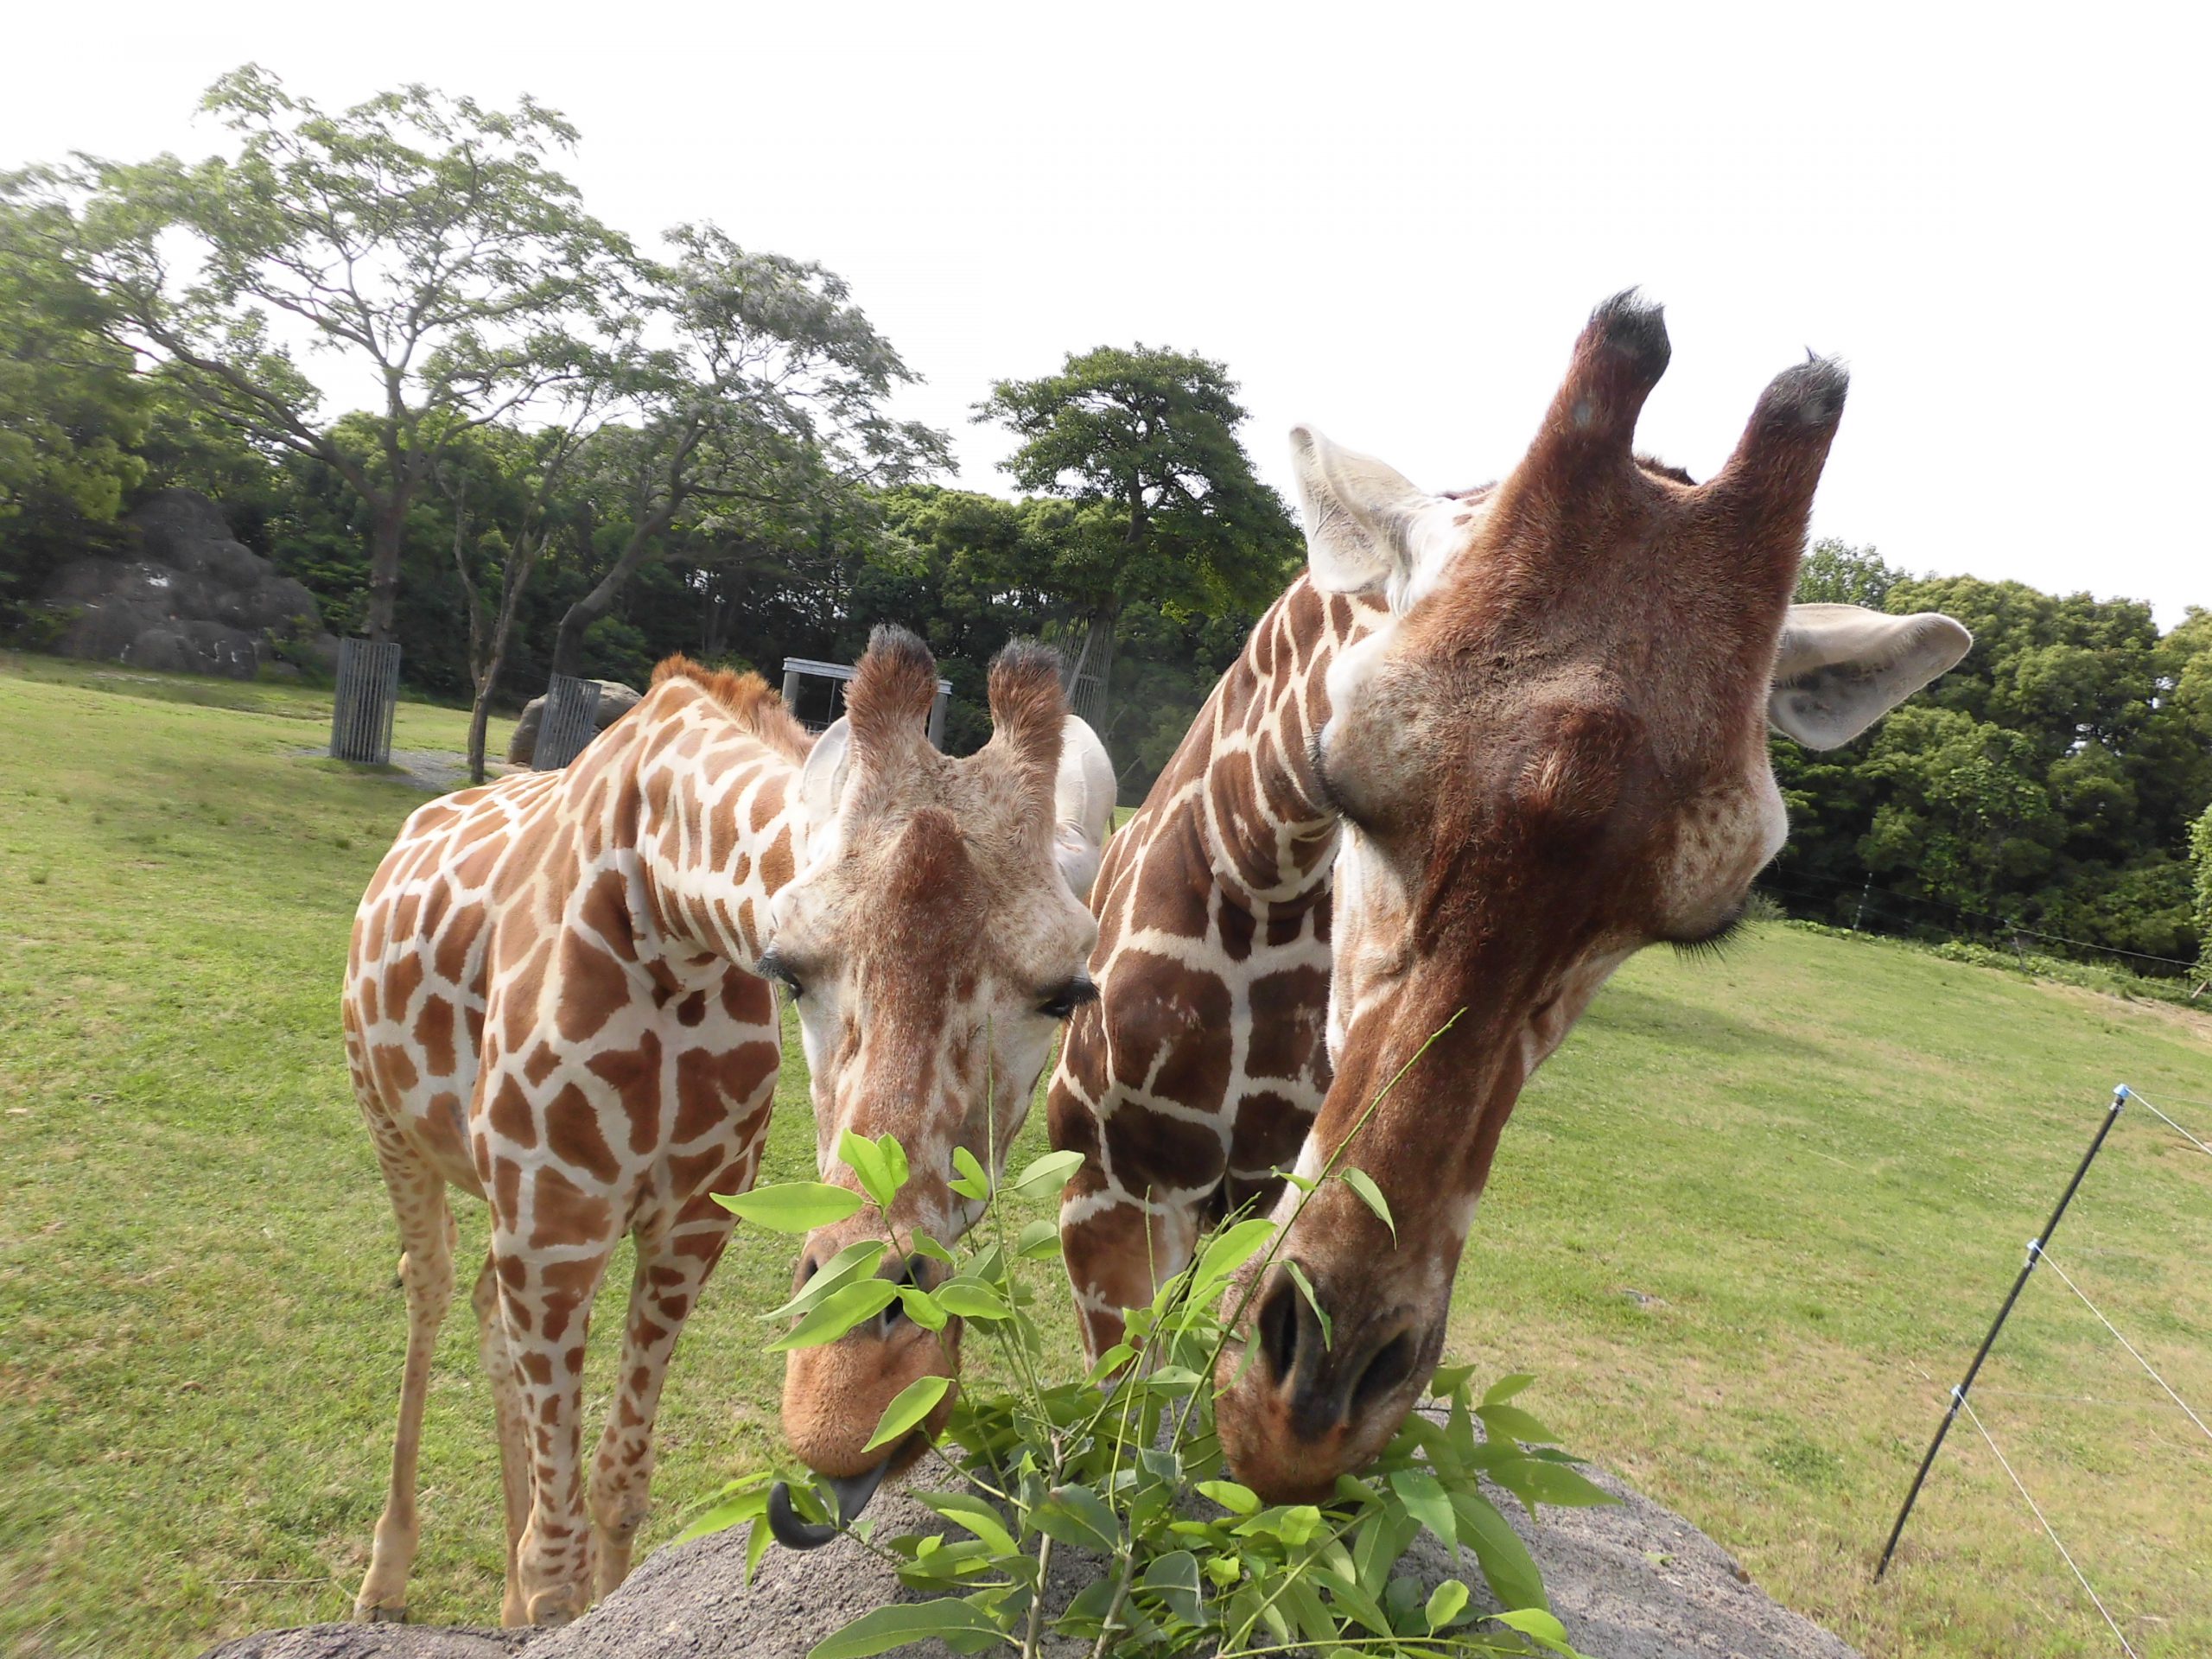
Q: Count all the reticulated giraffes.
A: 2